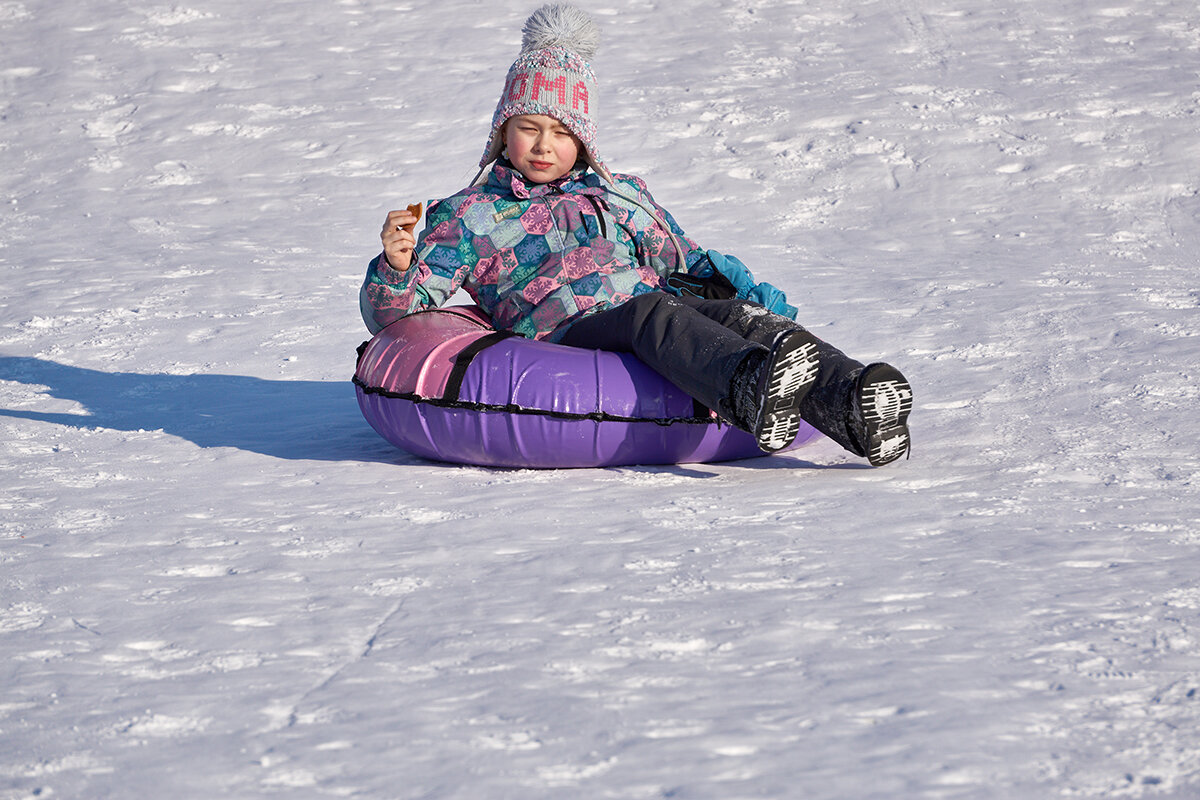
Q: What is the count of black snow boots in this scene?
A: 2